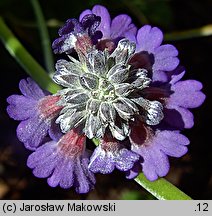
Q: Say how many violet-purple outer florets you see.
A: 8